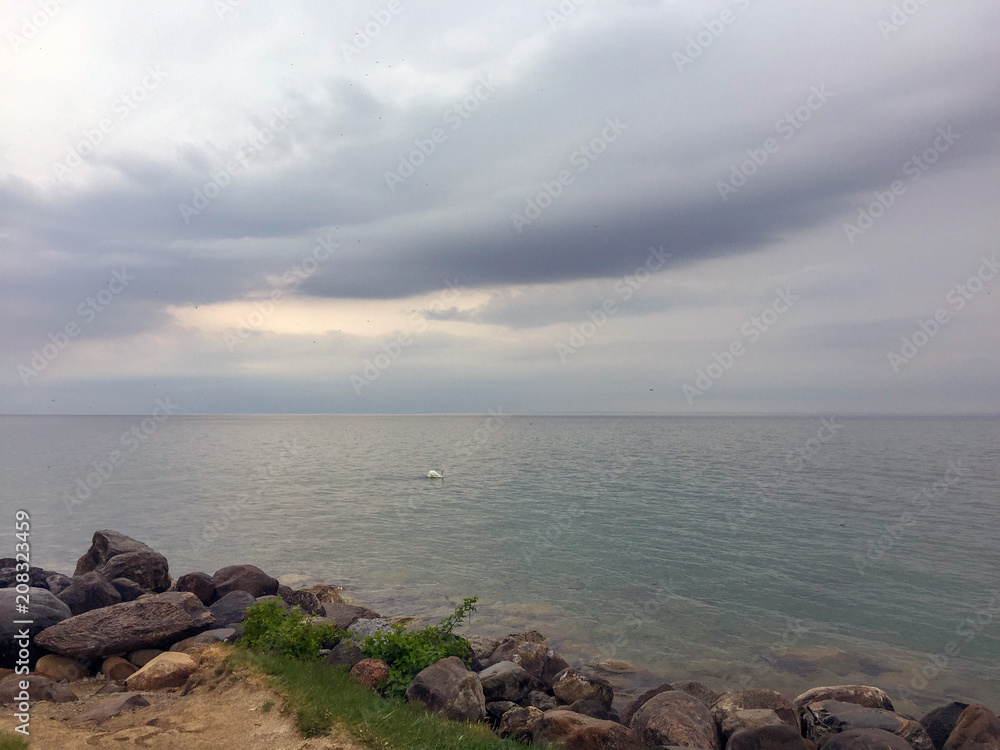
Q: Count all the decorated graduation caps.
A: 0